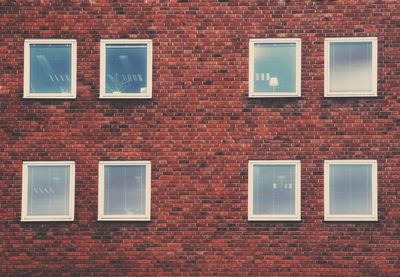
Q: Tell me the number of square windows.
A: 8